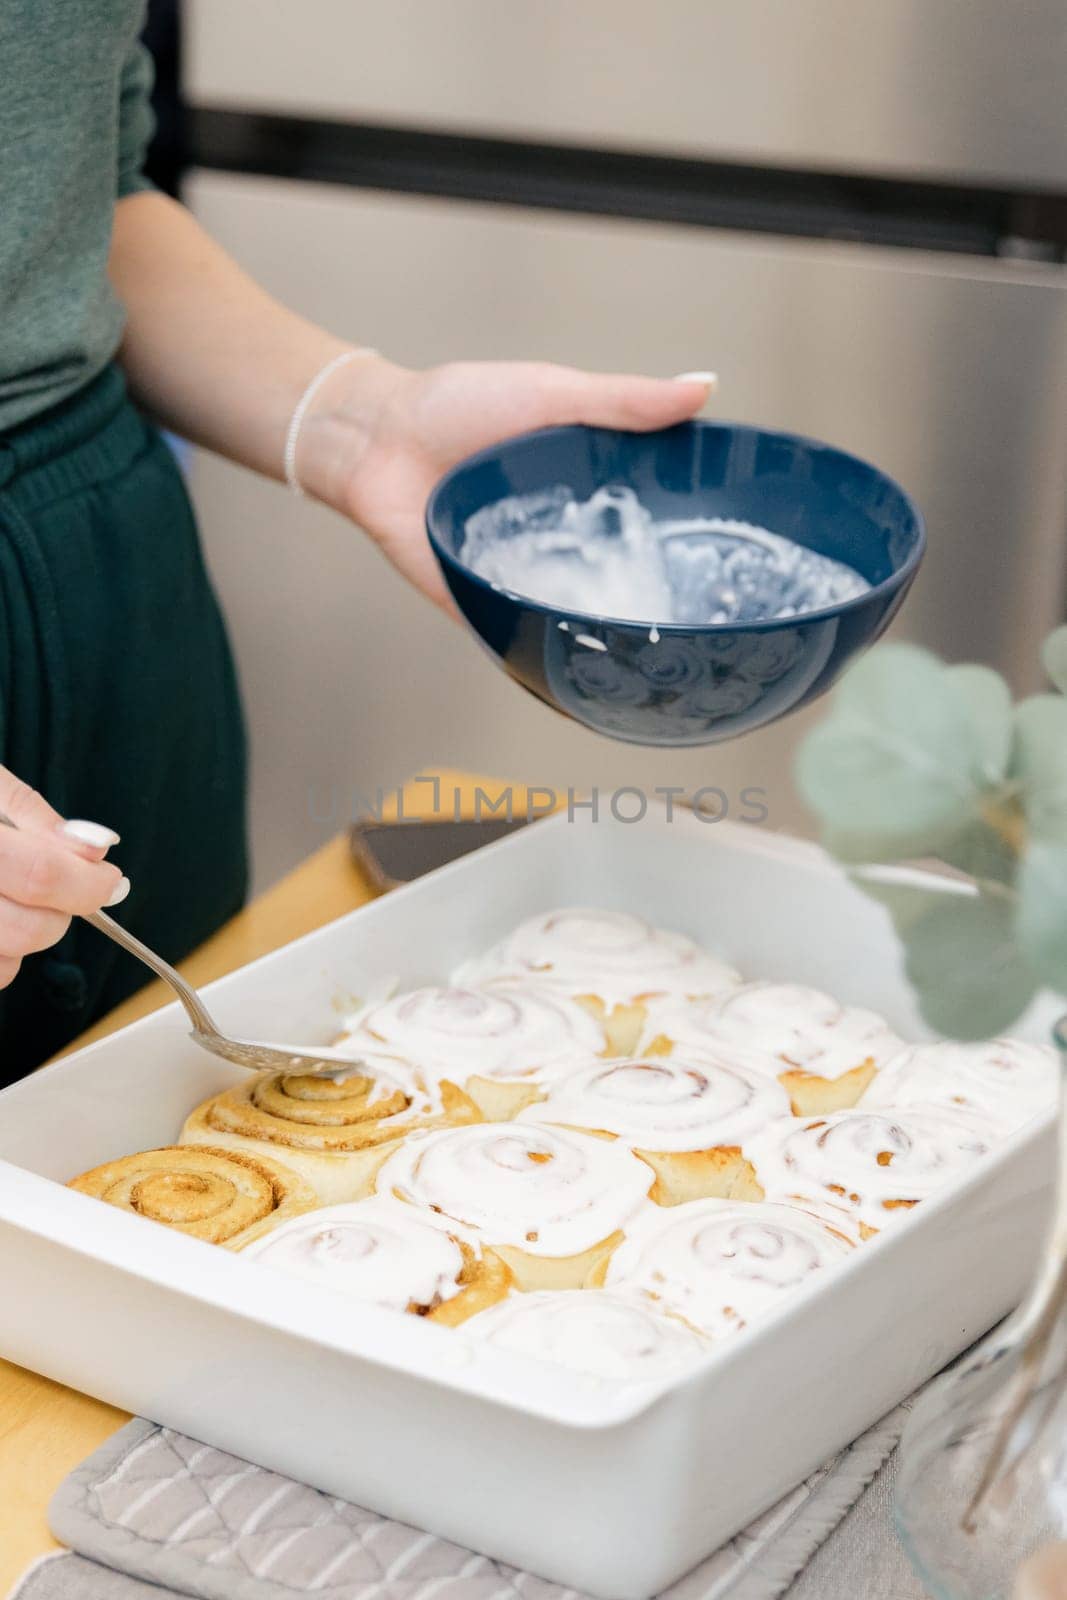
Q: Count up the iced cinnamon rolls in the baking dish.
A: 10